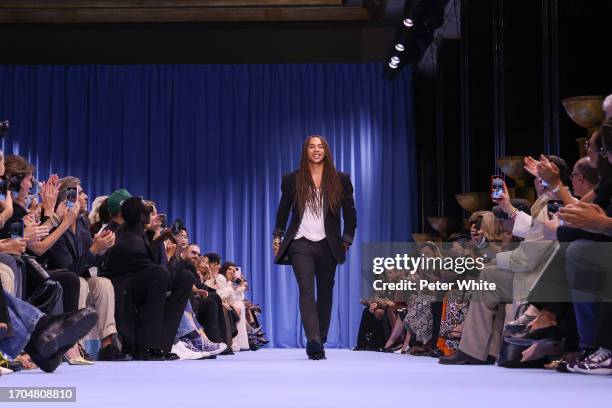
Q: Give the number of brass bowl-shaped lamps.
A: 5